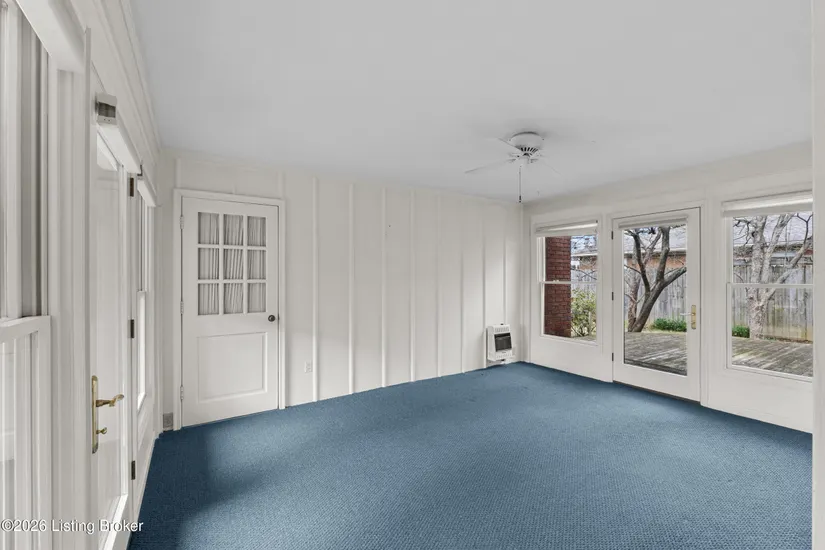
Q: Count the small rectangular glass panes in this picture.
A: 9